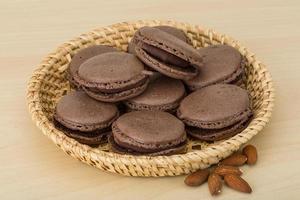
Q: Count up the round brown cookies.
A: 9